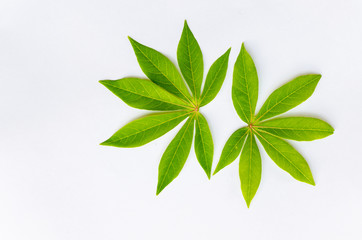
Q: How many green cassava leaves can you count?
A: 2